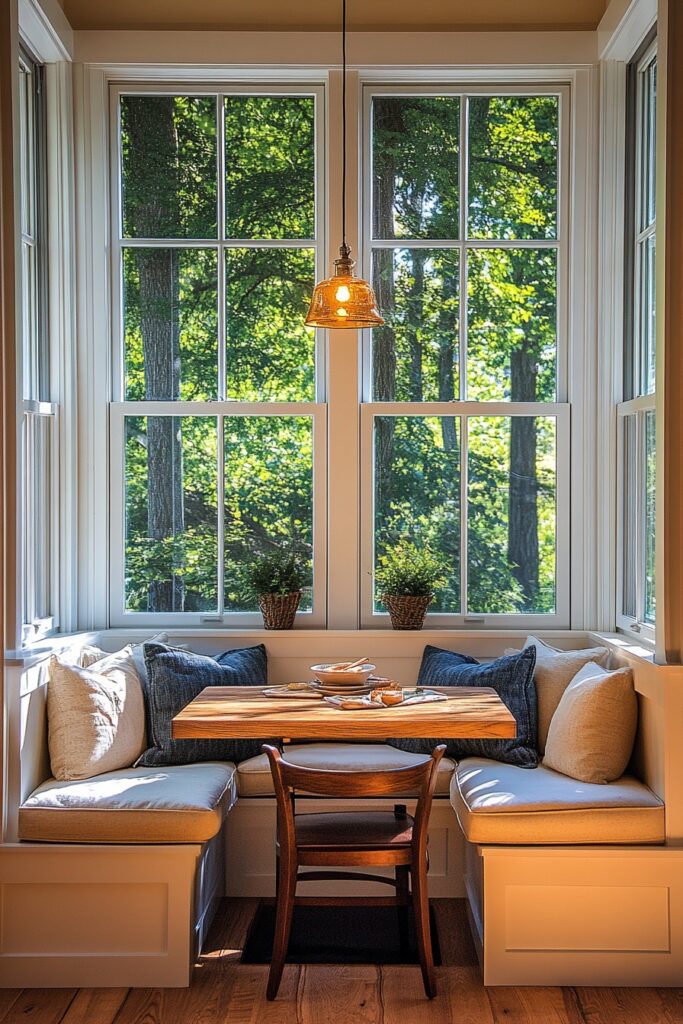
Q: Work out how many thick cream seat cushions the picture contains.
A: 3